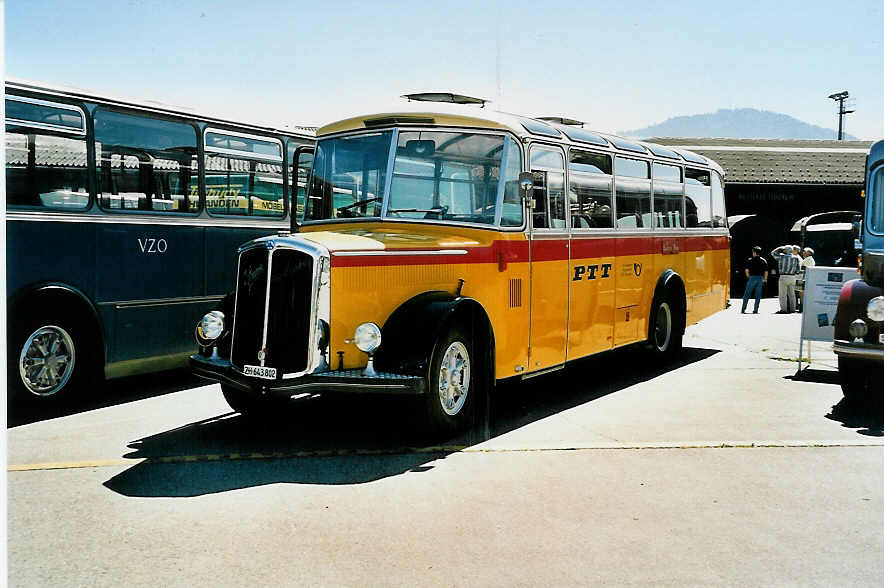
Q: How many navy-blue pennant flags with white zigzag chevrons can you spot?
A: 0